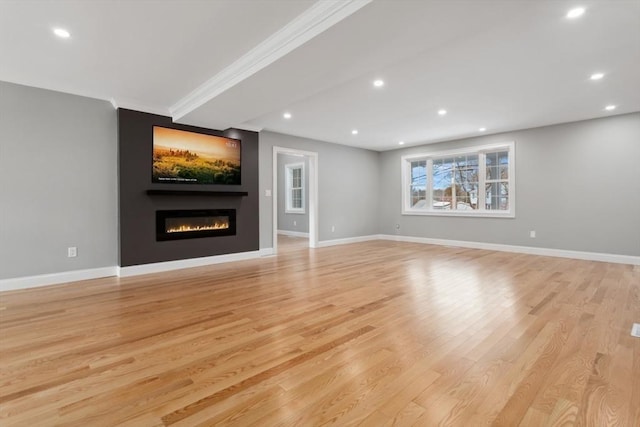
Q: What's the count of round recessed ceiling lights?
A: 10